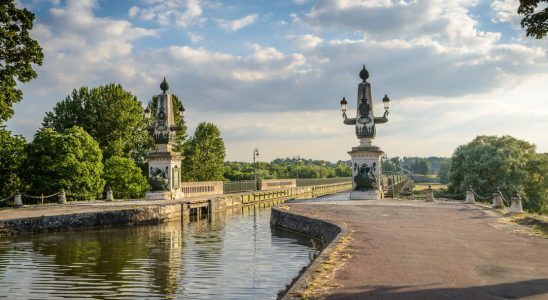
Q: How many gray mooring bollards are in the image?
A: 7